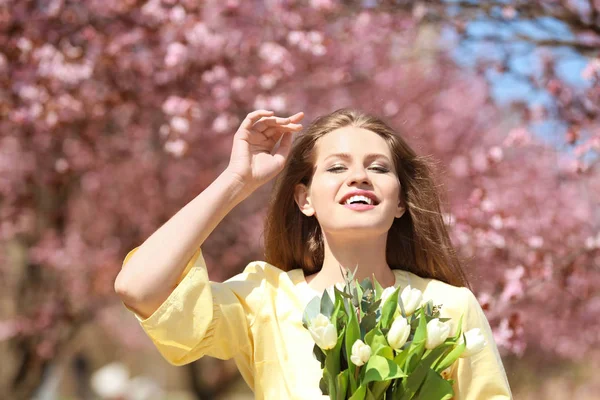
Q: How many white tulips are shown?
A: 7